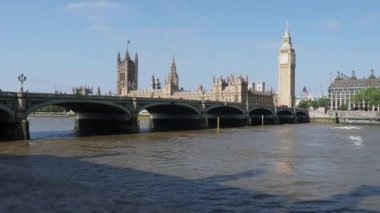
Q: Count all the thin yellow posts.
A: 2